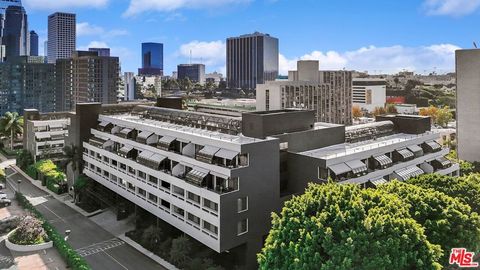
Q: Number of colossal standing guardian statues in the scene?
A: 0